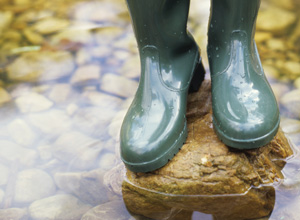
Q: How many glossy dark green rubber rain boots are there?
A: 2